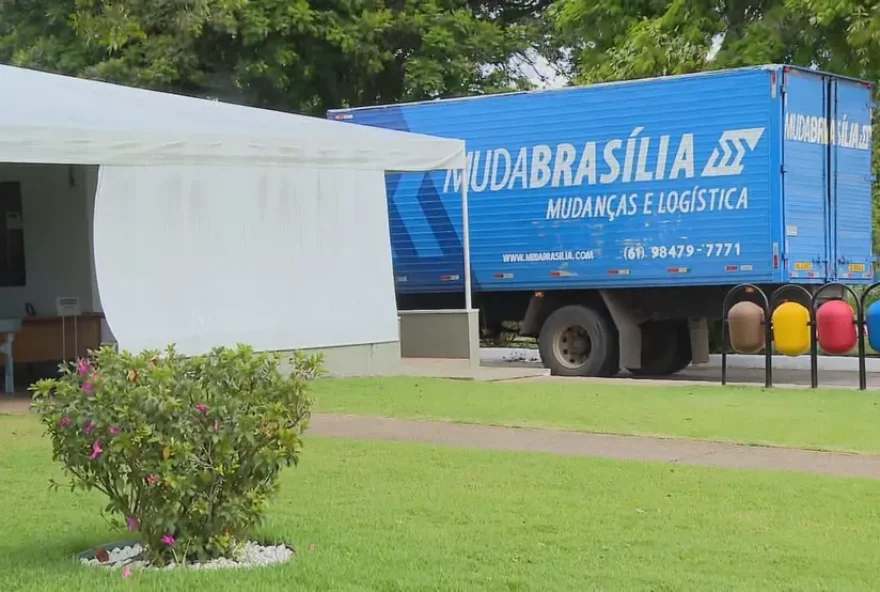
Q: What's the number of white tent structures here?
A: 1